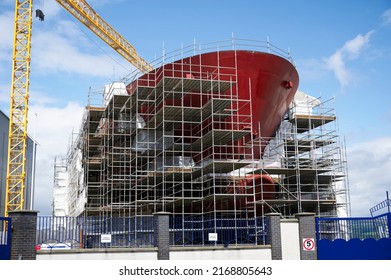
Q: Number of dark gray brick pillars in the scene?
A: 4